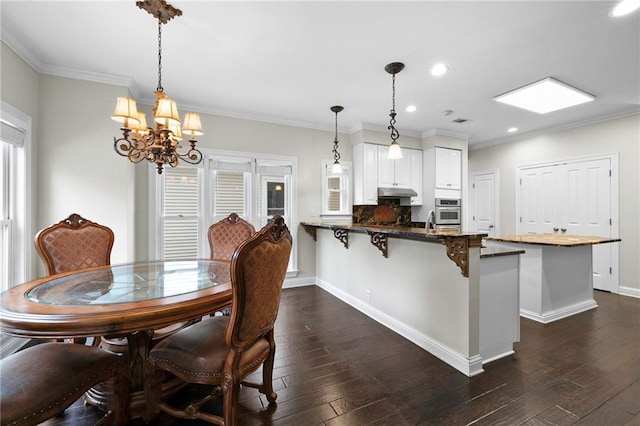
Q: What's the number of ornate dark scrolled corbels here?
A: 4